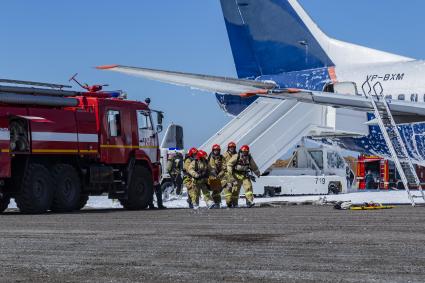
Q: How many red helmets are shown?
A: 5